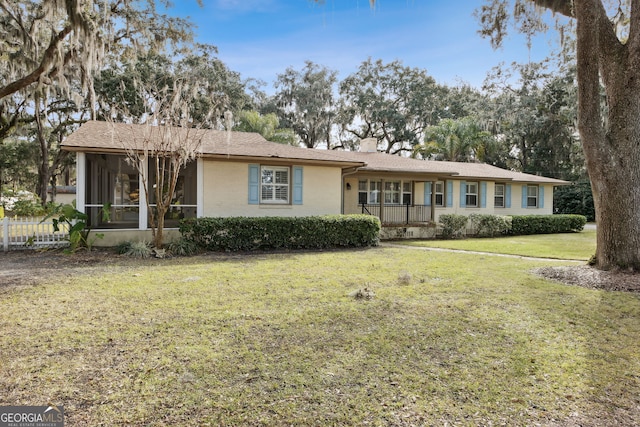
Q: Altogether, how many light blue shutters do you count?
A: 9